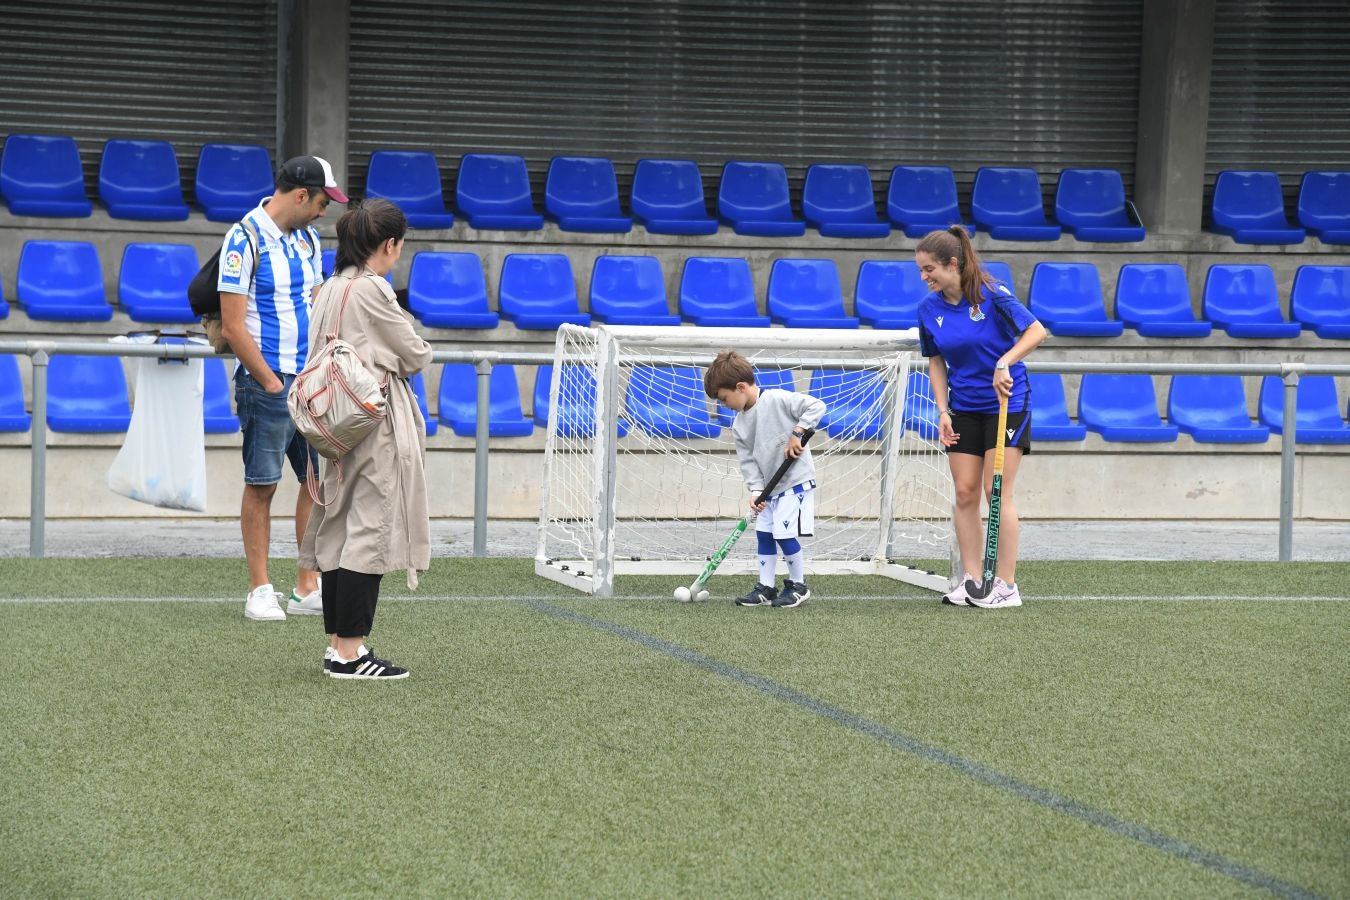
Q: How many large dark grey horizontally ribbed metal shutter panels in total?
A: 3